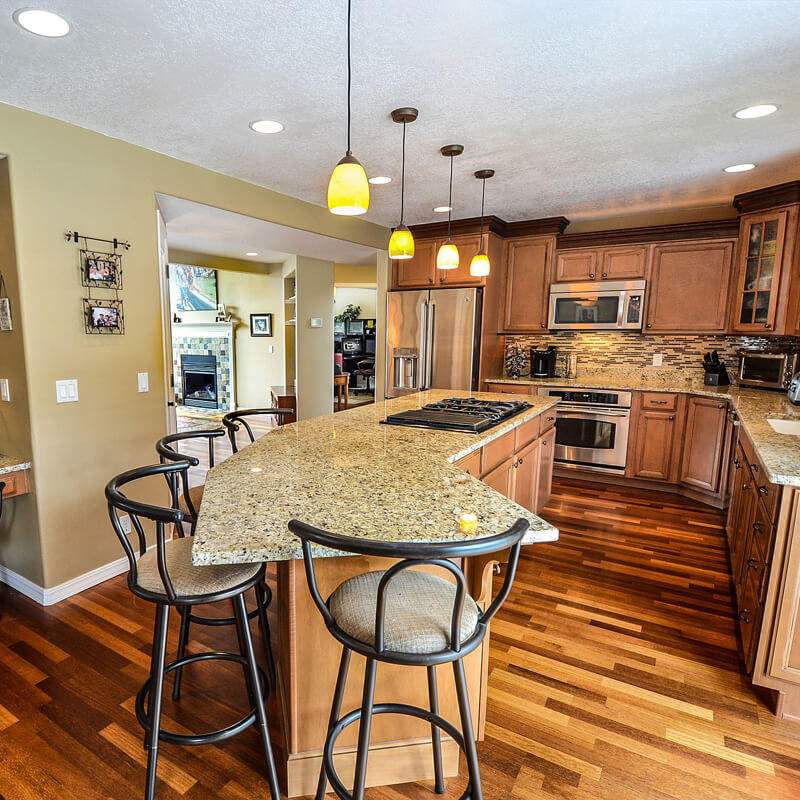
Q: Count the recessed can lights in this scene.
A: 7